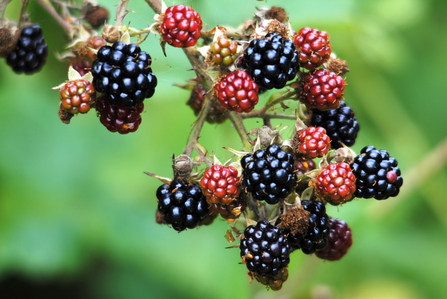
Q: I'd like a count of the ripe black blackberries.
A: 9